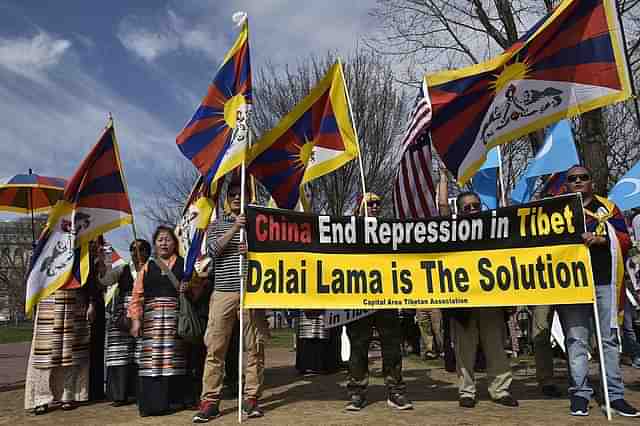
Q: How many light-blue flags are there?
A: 3